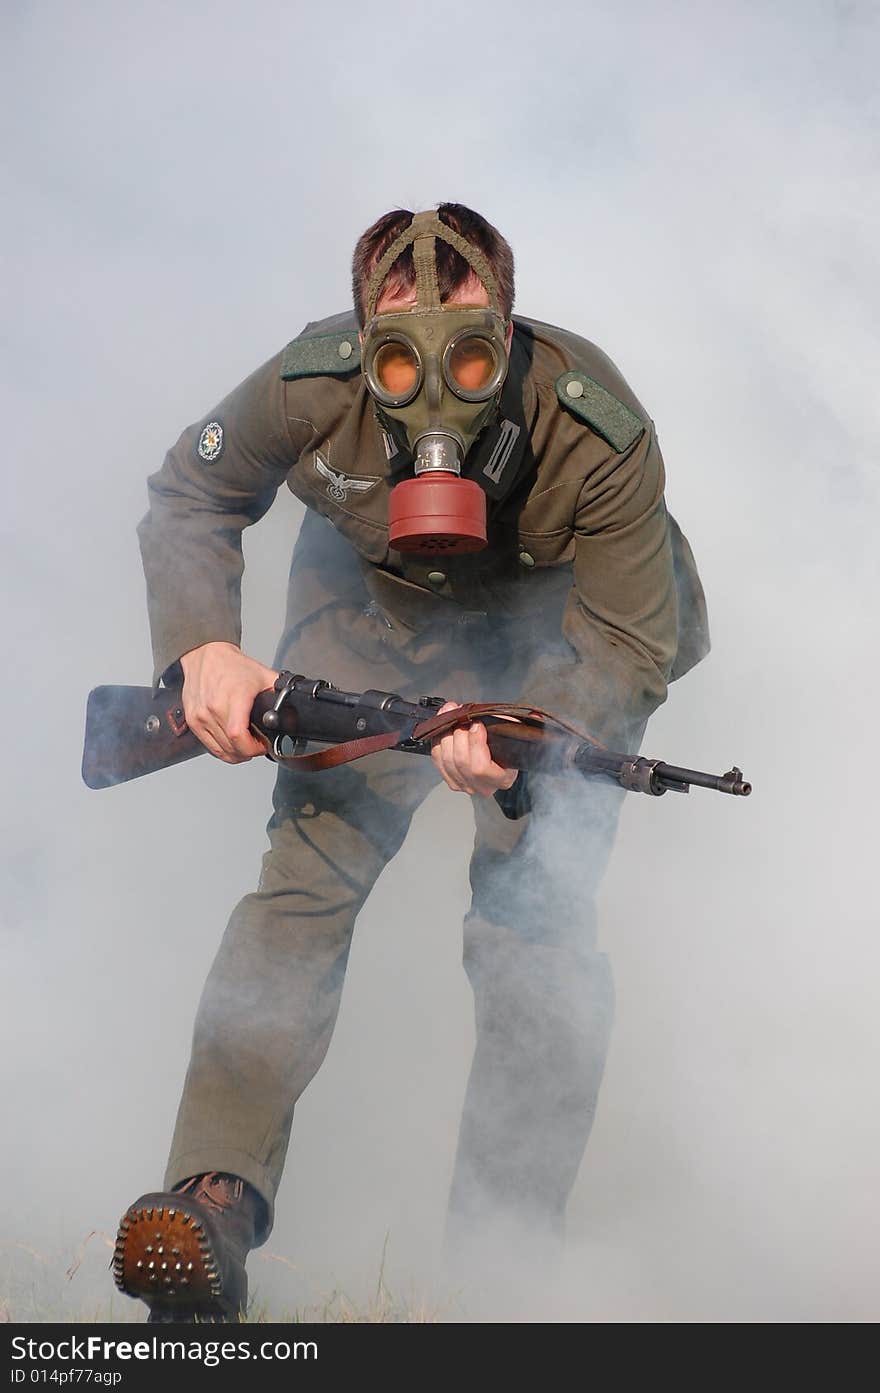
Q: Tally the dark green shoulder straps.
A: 2